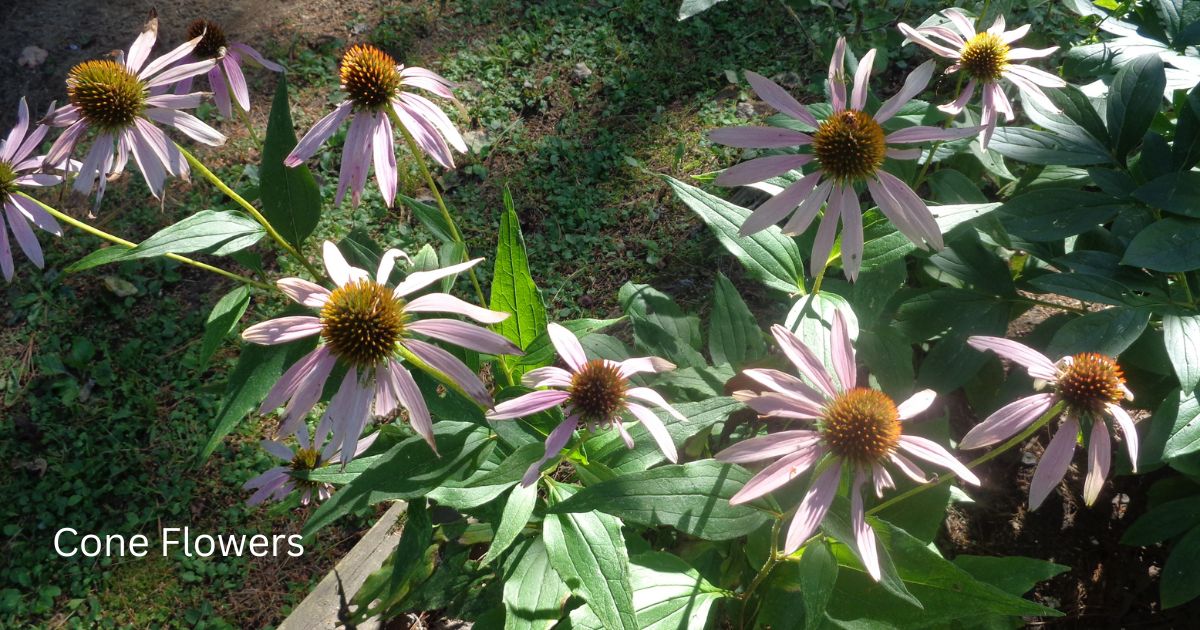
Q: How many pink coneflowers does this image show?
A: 11